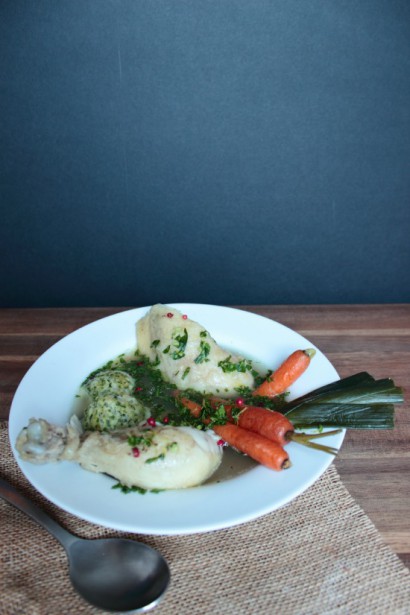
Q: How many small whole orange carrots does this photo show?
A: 3